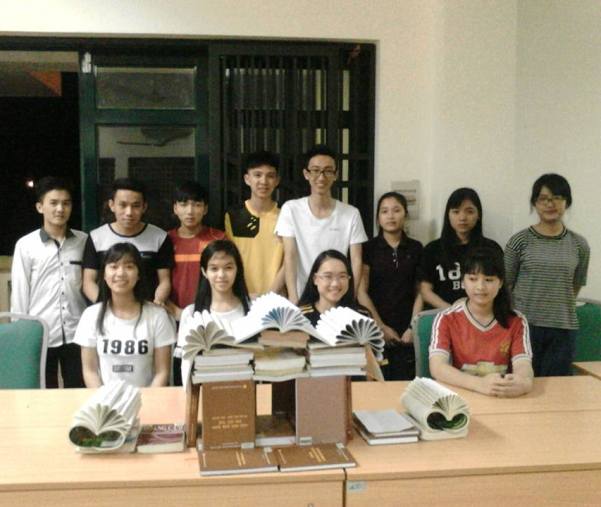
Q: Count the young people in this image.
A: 12